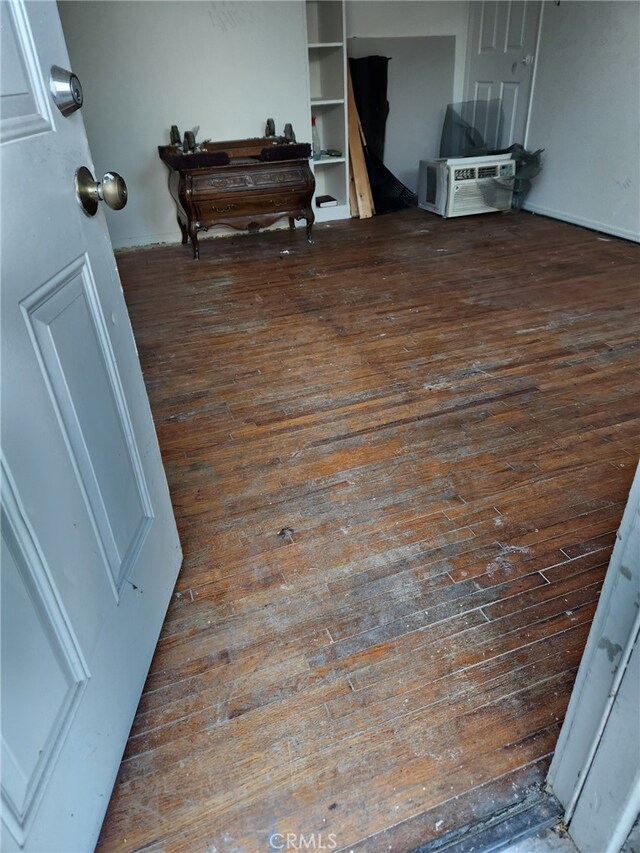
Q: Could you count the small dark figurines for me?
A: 4